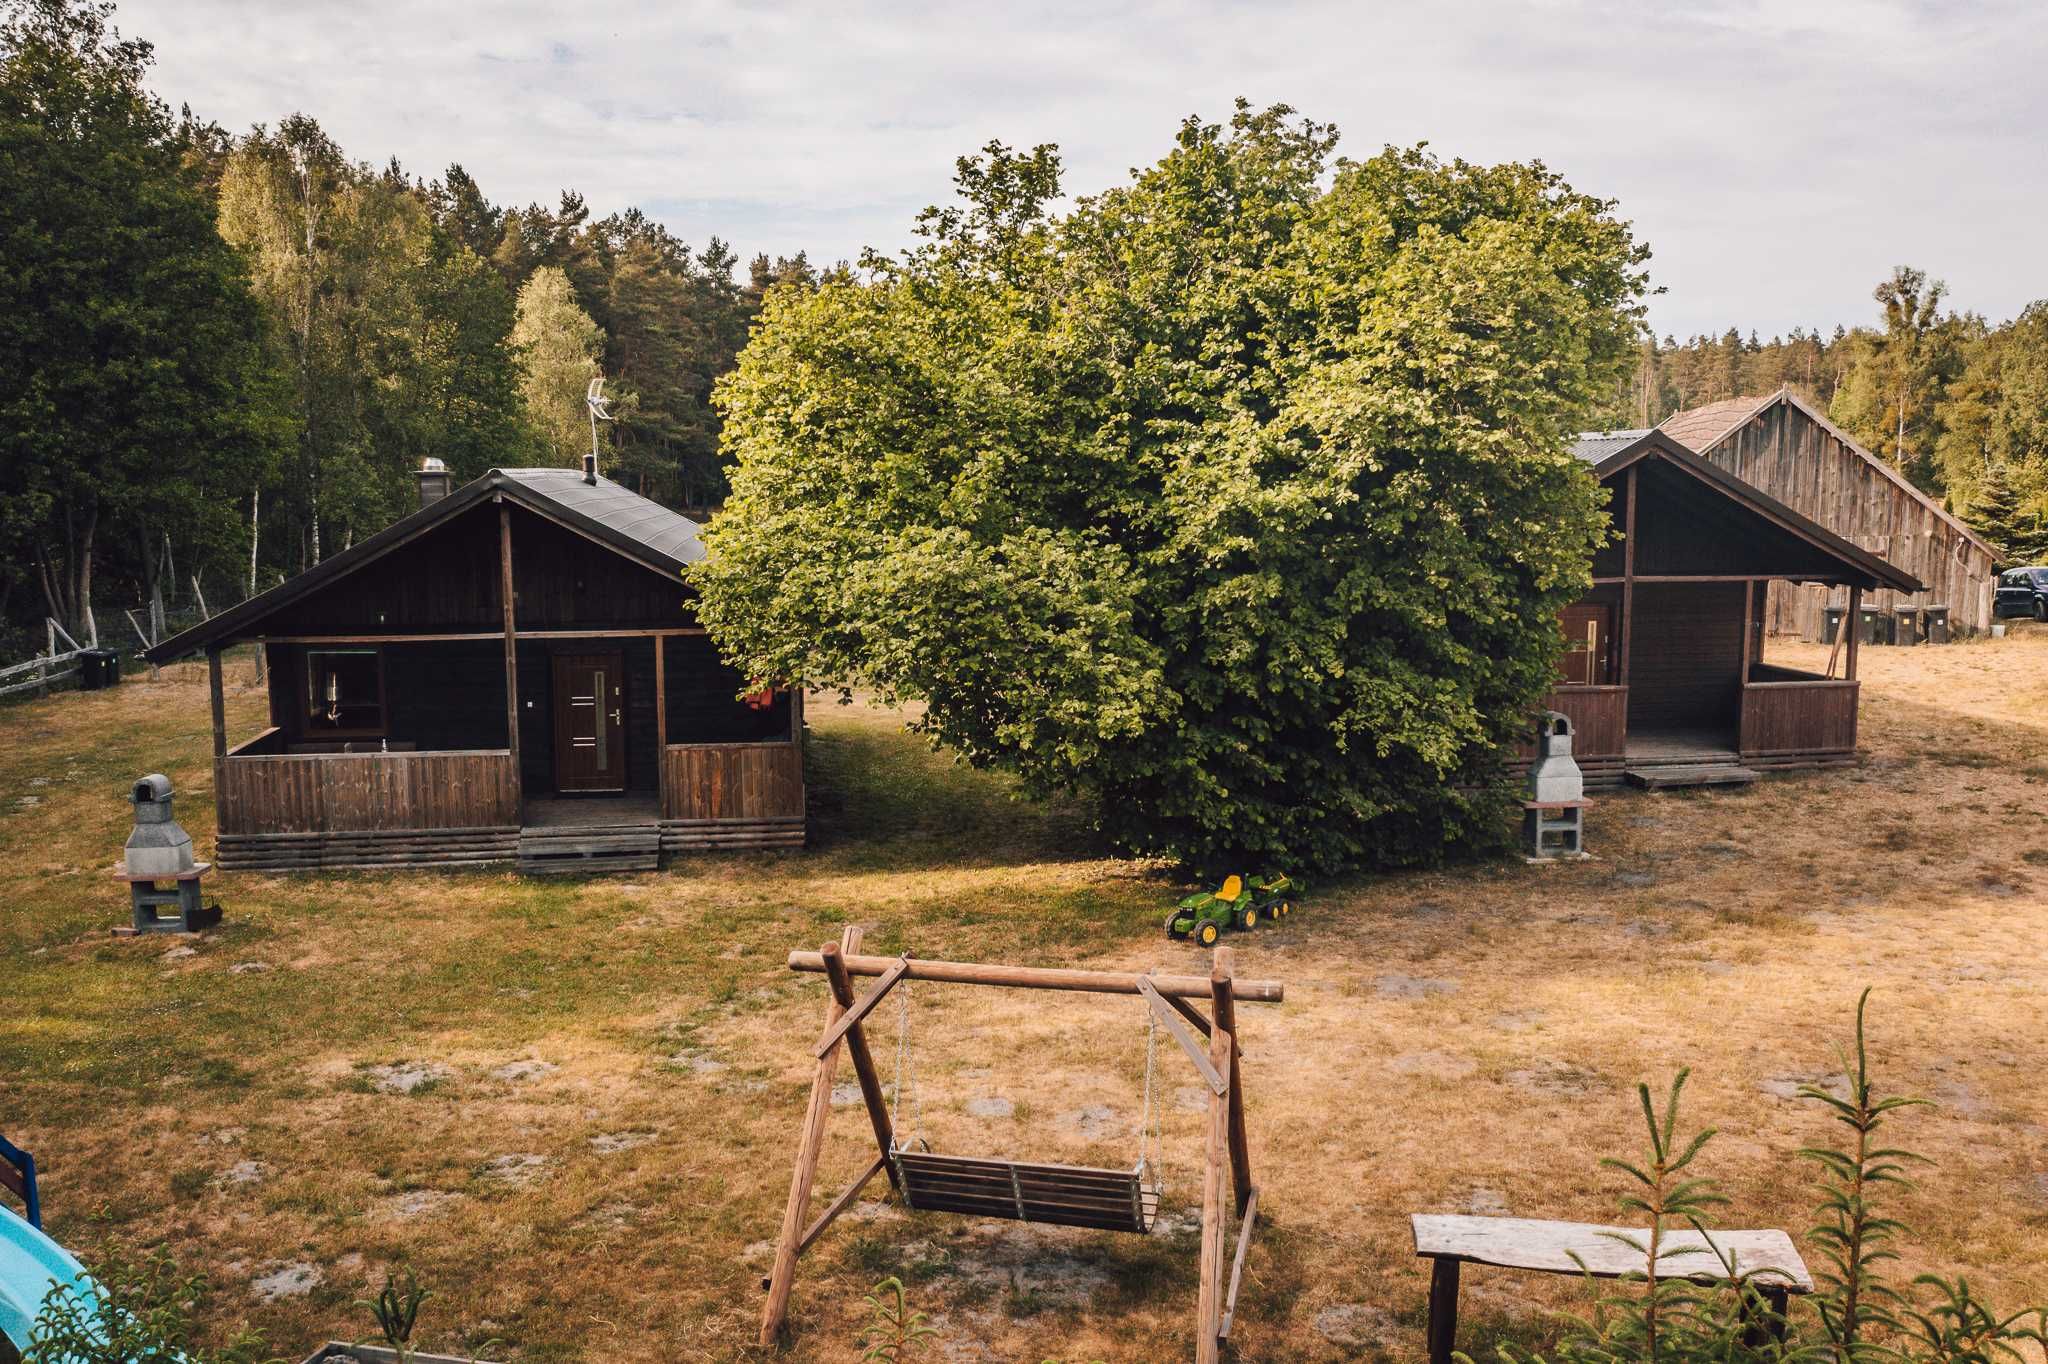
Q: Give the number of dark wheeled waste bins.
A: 6